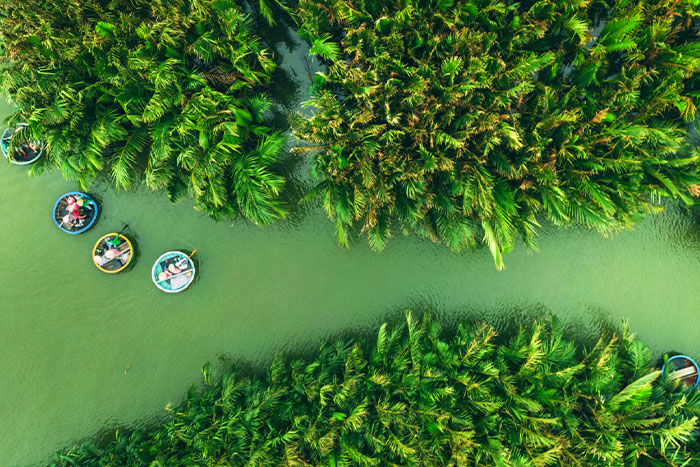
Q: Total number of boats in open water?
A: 3